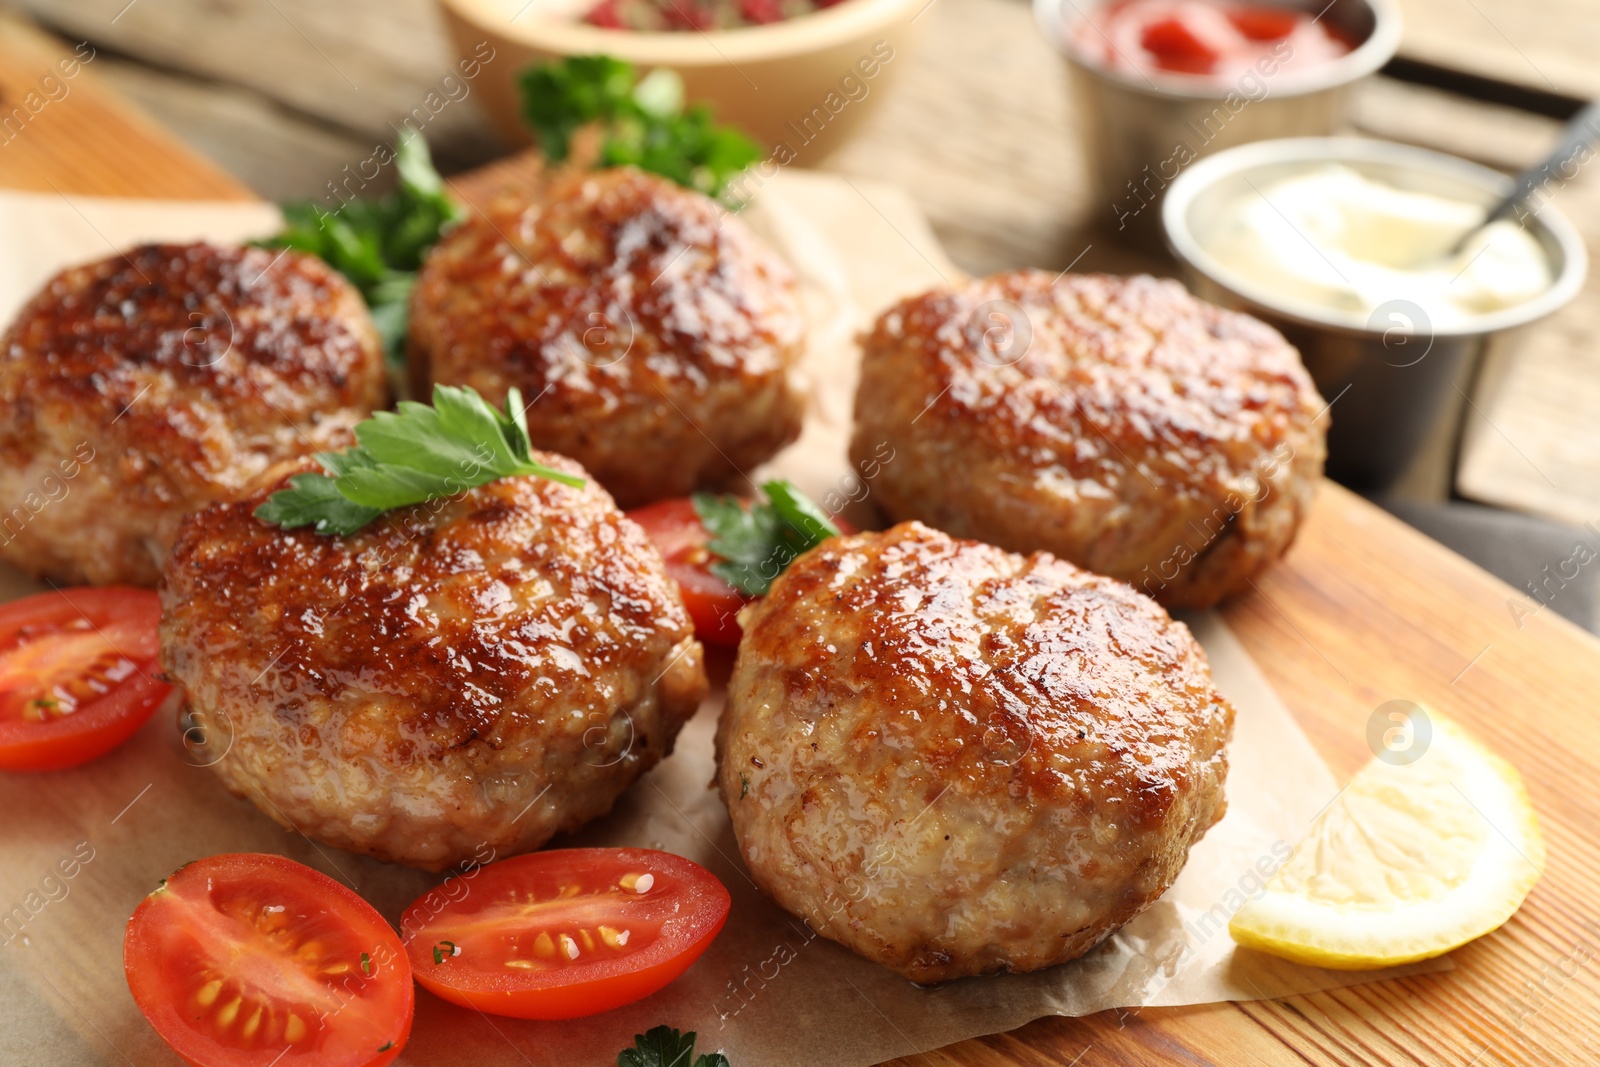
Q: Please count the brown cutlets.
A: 5